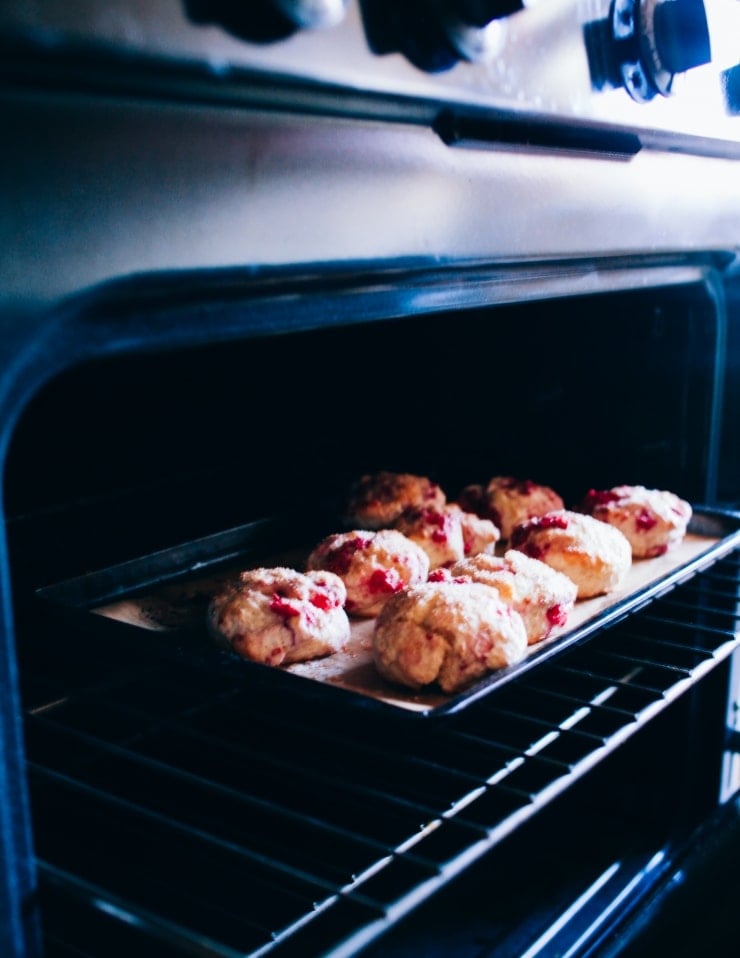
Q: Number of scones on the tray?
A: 9